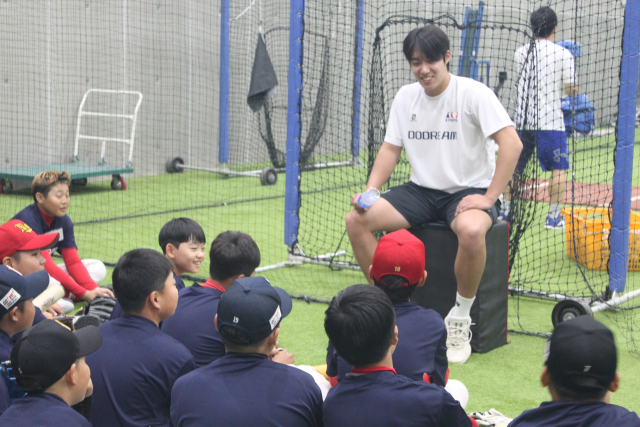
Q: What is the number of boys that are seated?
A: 11